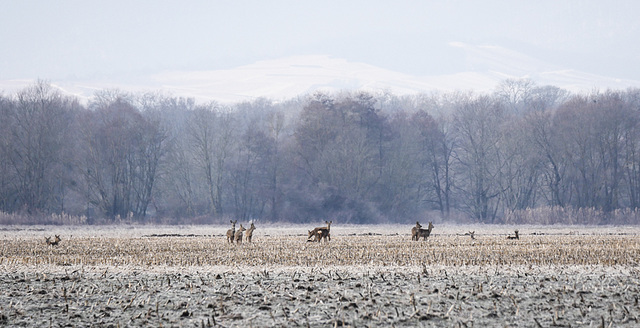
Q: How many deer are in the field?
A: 11